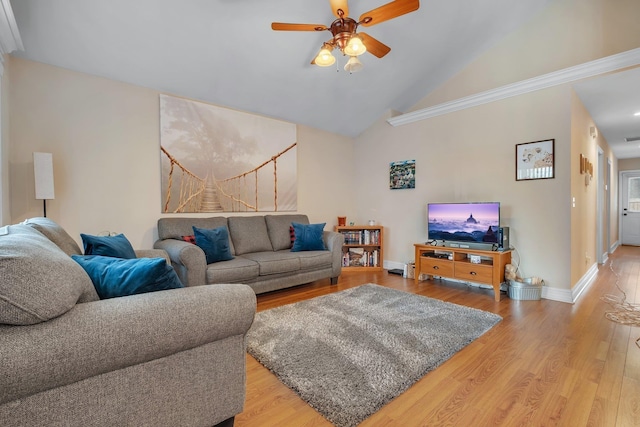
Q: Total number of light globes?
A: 3